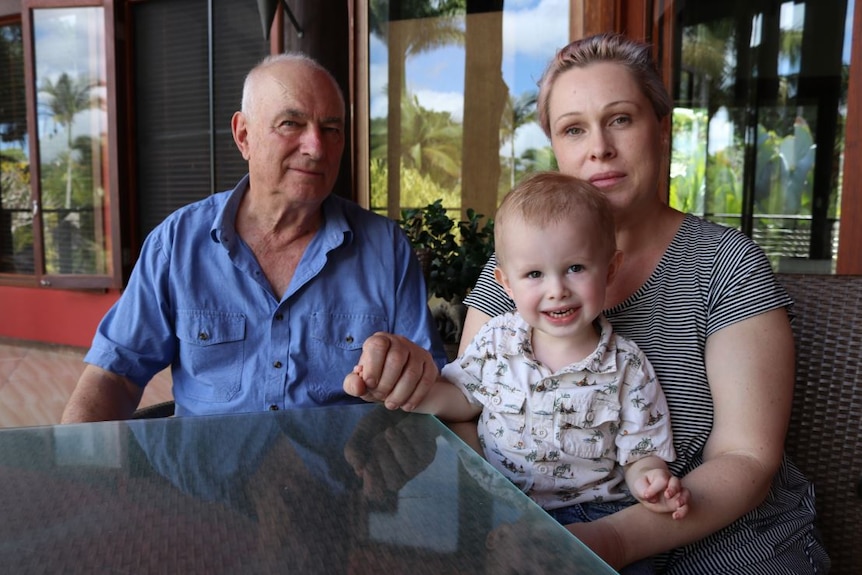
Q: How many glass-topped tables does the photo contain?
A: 1